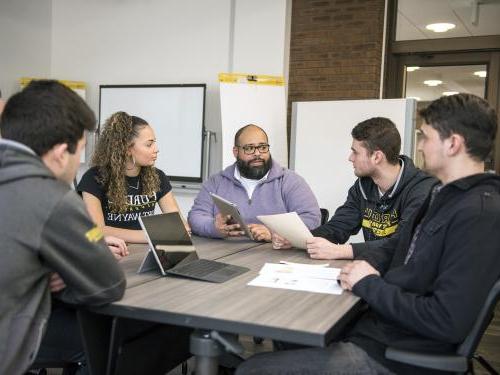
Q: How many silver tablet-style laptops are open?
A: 1